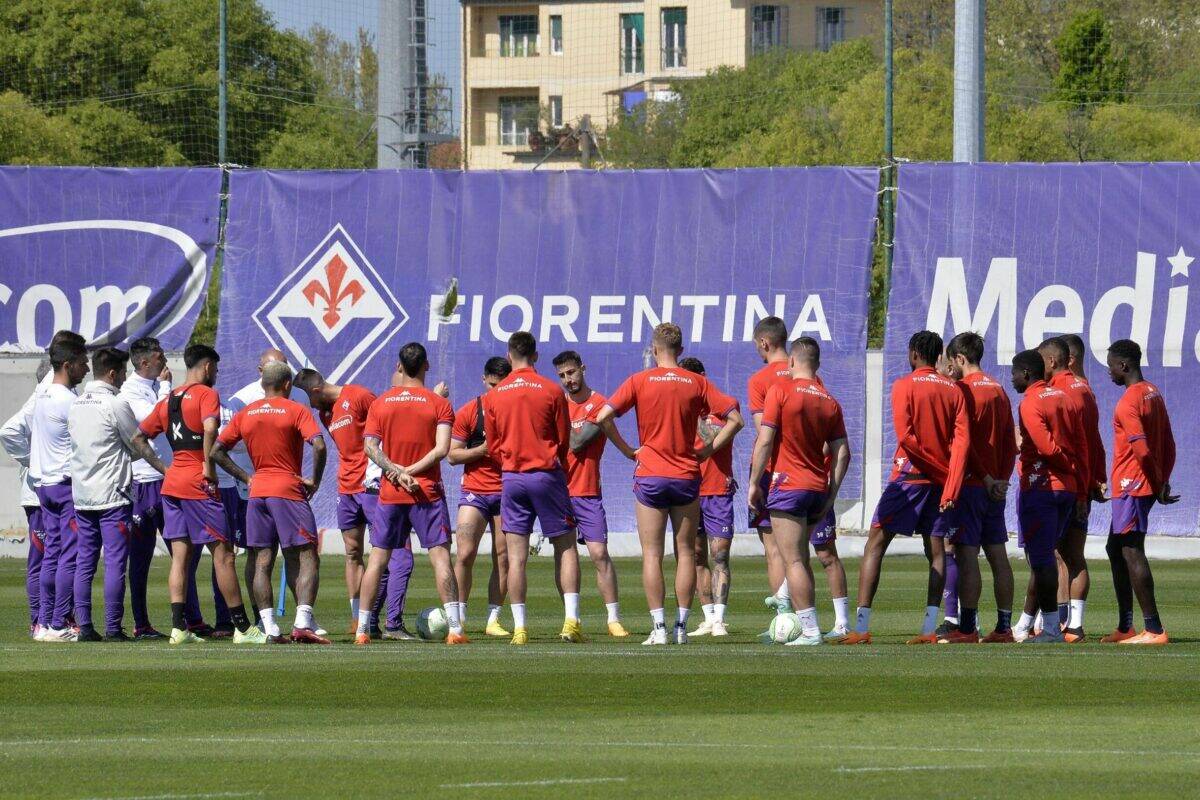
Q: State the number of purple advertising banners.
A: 3